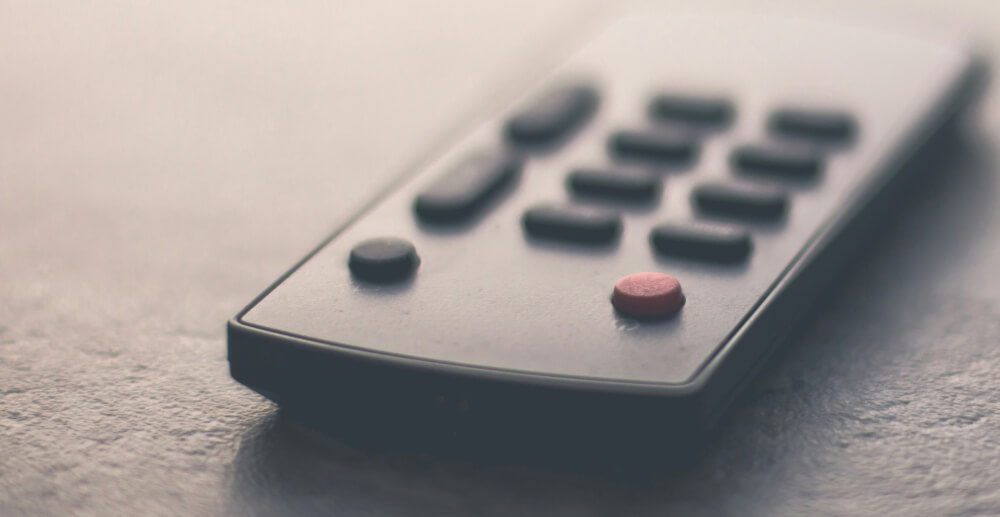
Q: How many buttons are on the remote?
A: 12